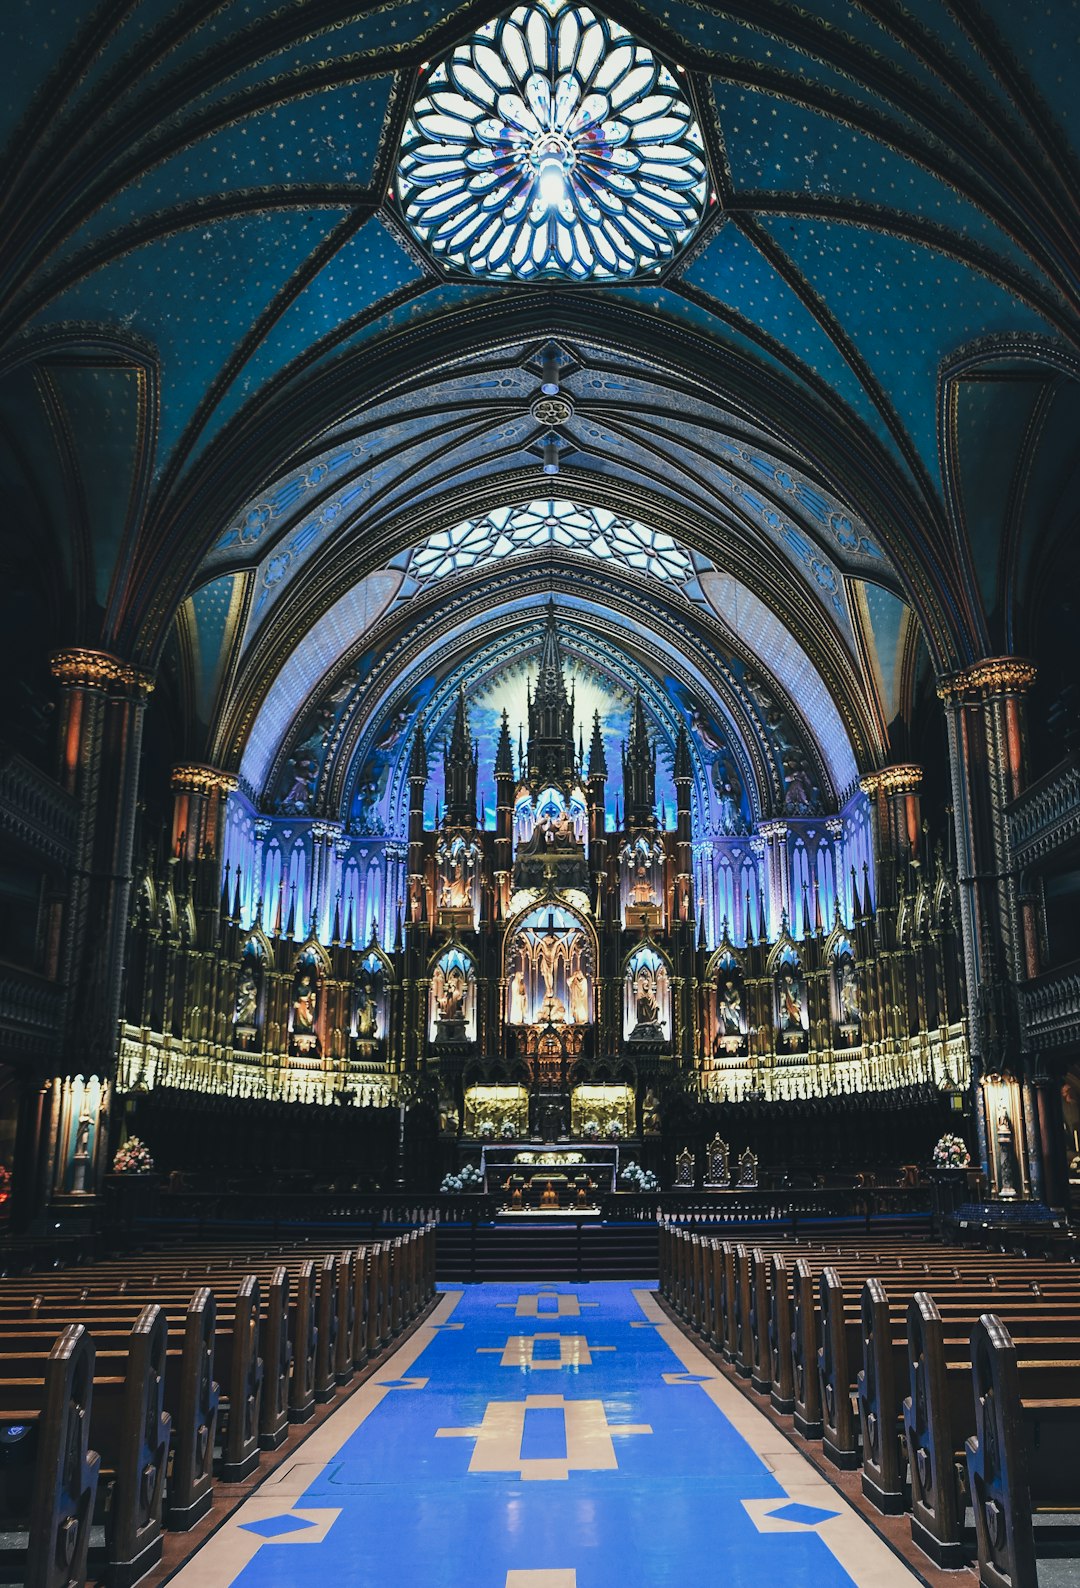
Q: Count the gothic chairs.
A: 3